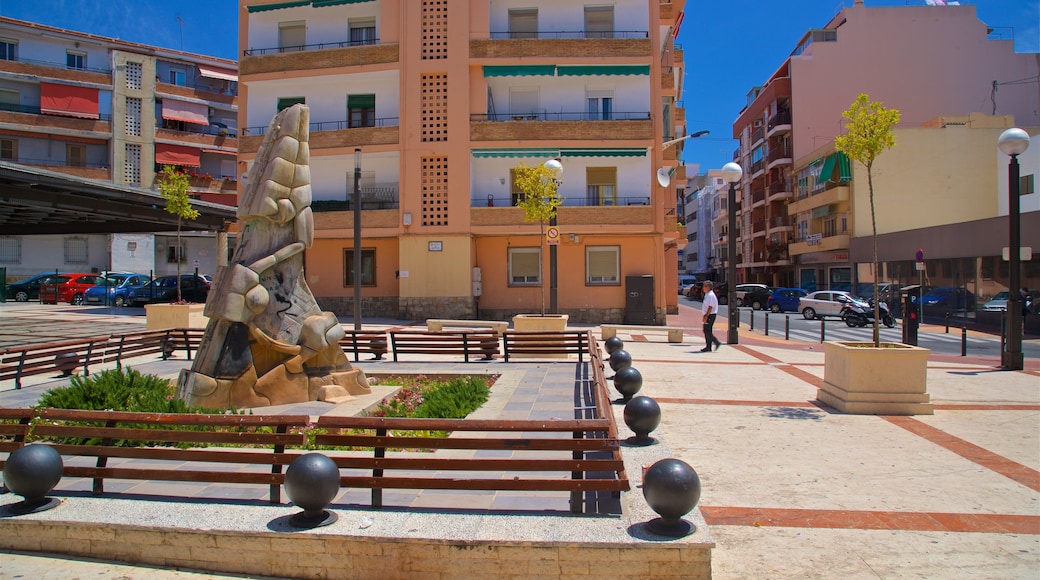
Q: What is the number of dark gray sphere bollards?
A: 11